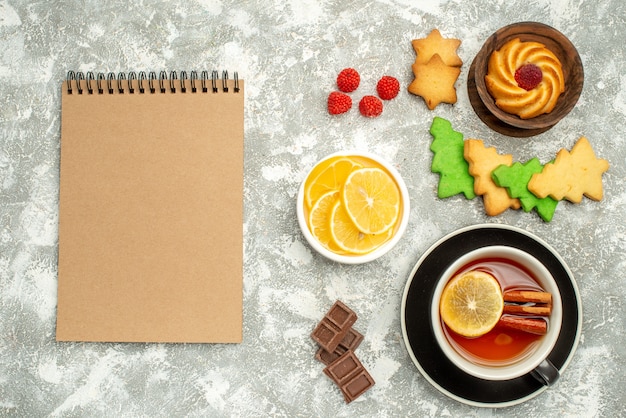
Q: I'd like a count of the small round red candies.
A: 4